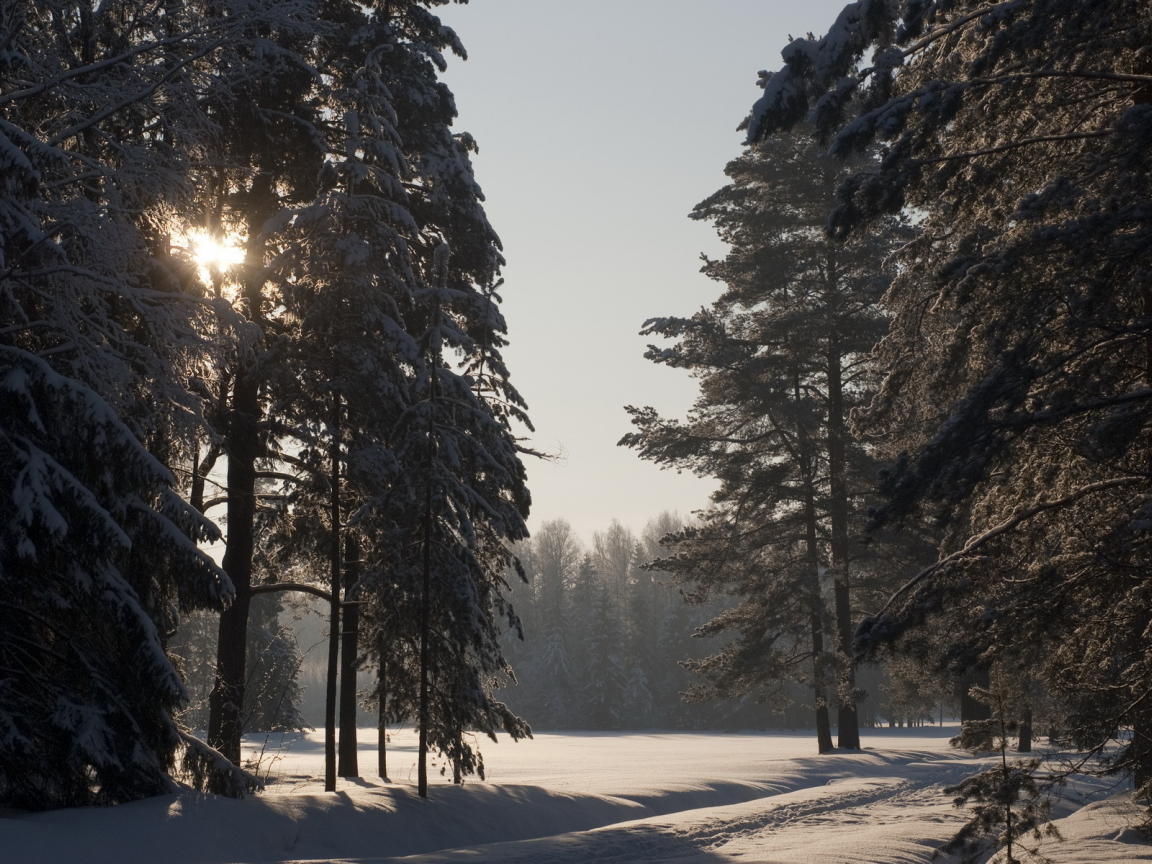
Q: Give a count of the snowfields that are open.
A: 1